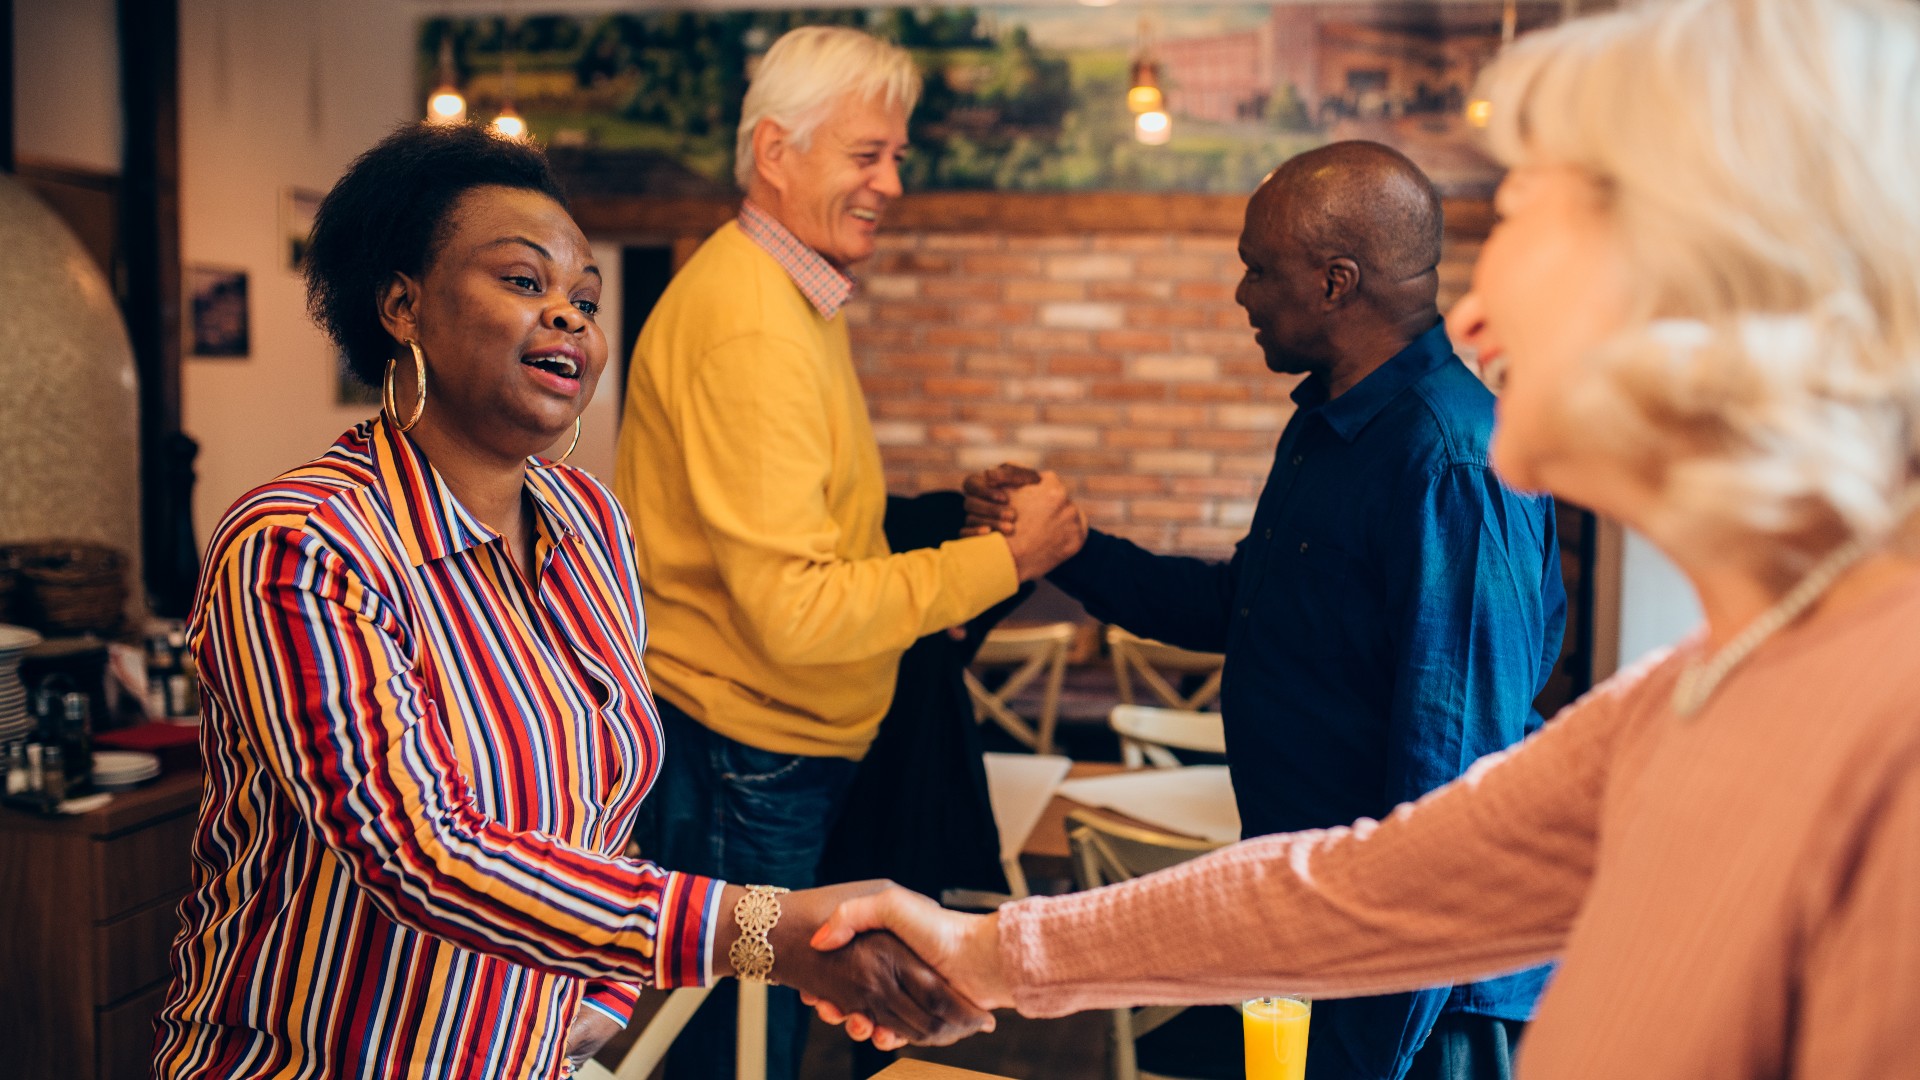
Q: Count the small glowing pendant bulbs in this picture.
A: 5